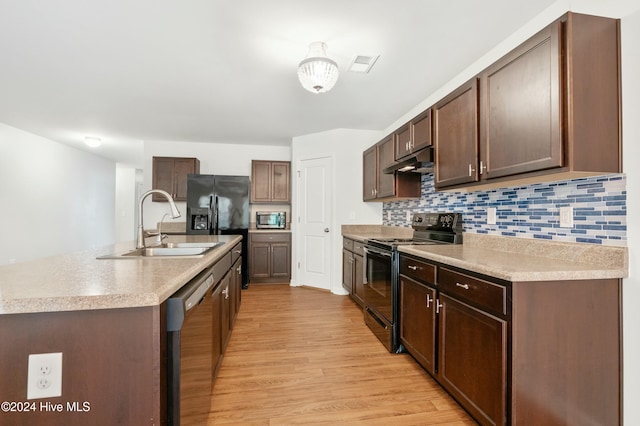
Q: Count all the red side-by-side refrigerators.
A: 0